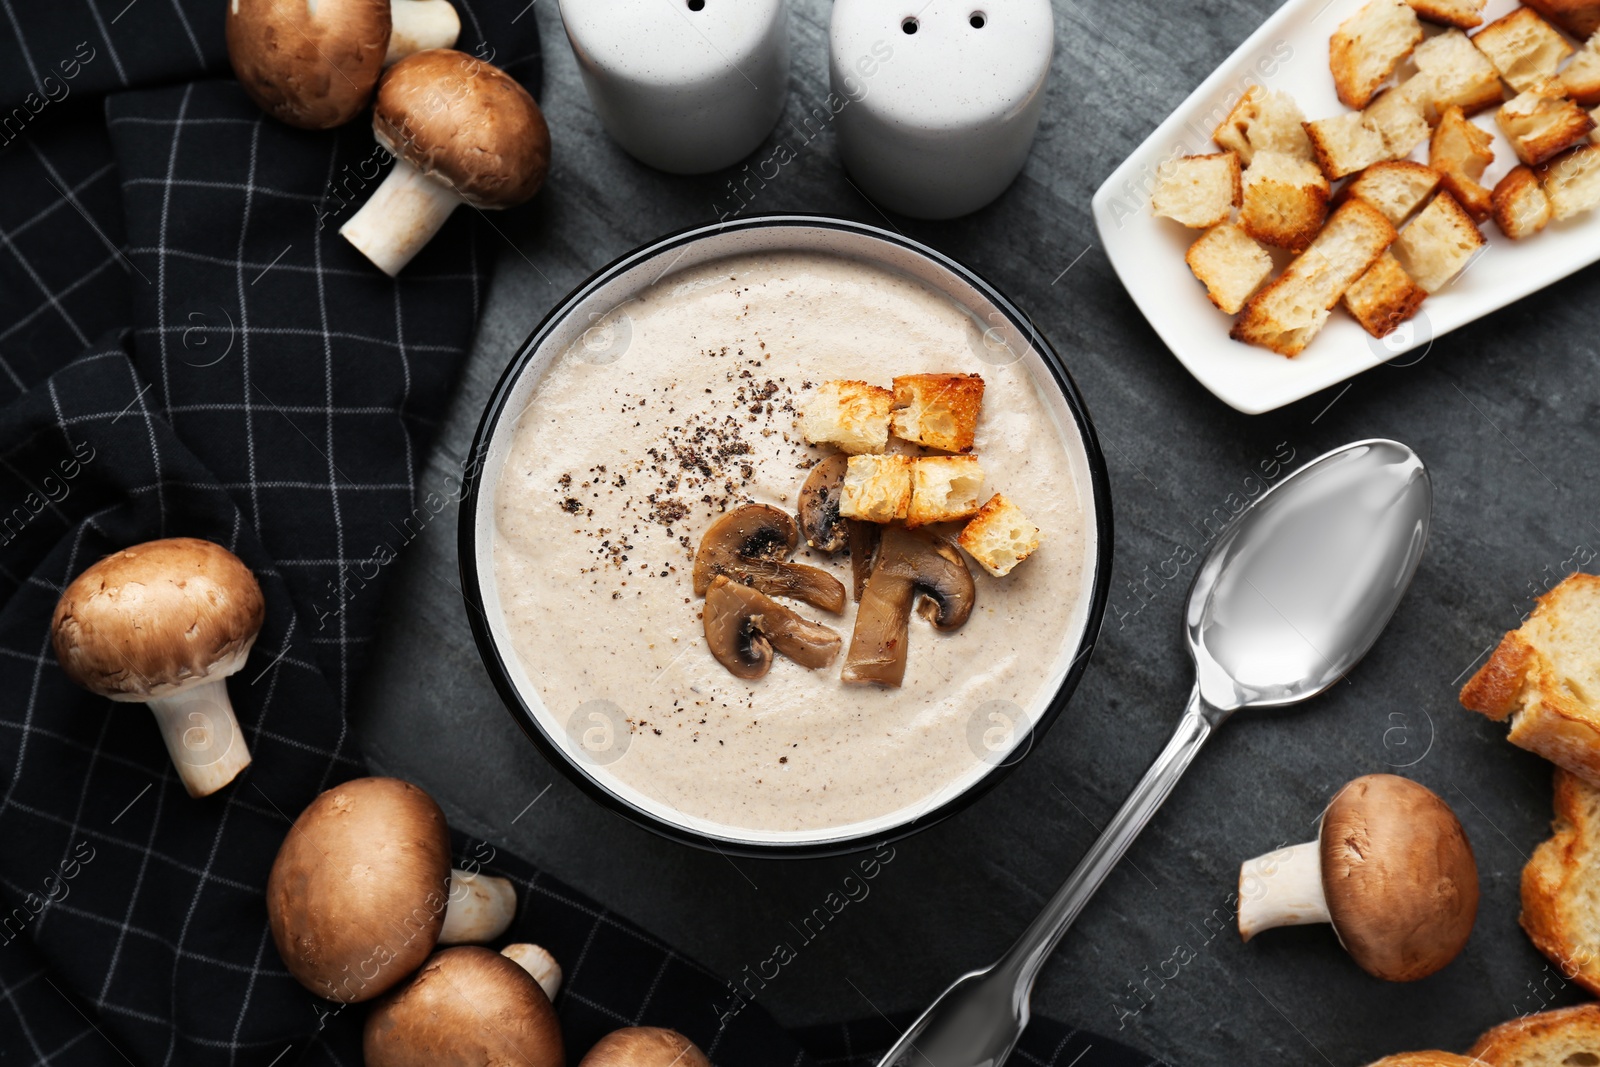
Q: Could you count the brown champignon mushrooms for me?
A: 7